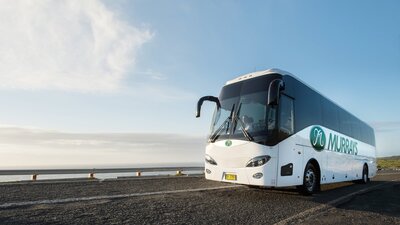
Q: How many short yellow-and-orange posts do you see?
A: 4